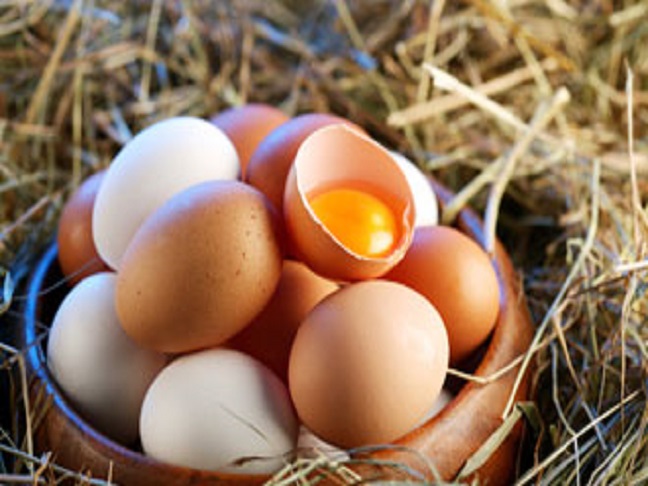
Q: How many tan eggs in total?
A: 8